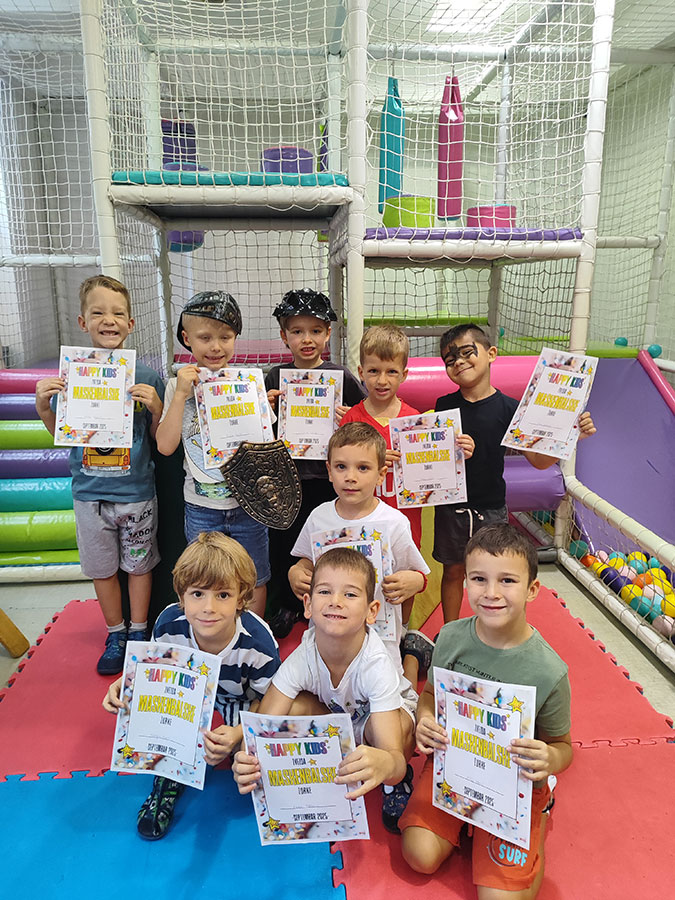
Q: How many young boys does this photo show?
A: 9